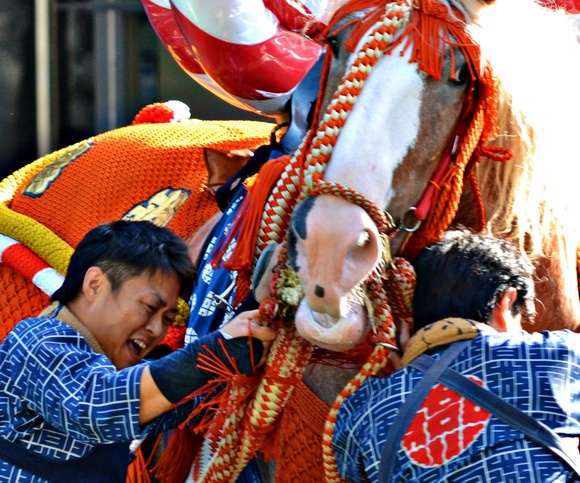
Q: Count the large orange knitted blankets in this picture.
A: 1